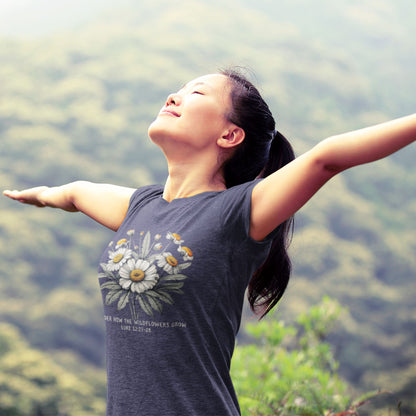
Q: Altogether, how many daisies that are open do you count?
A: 6